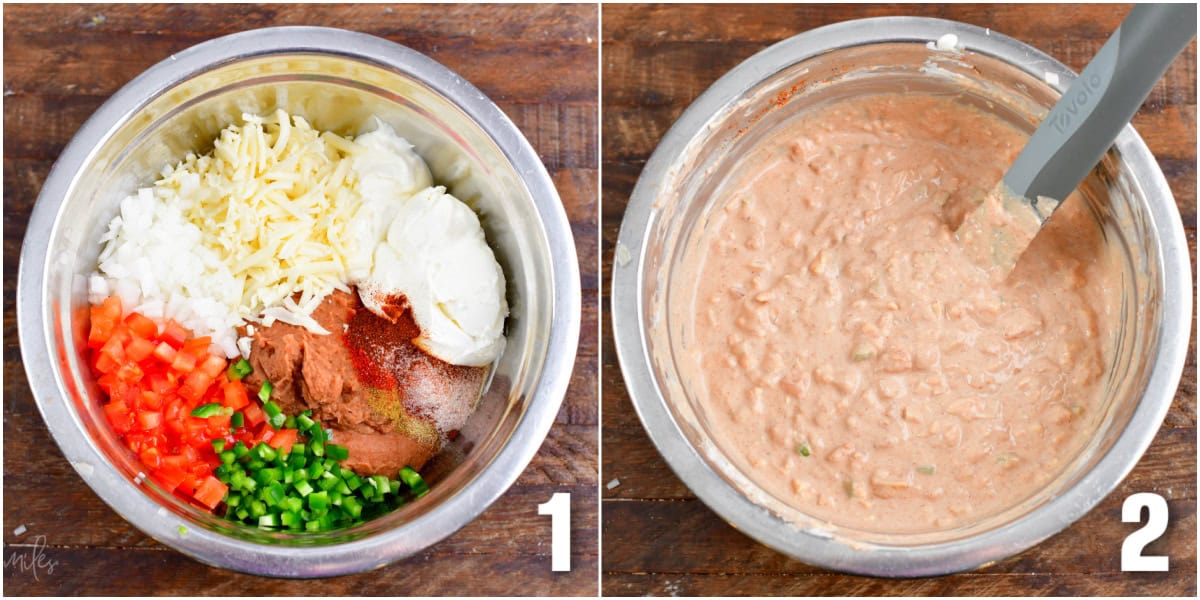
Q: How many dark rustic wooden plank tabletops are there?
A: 2